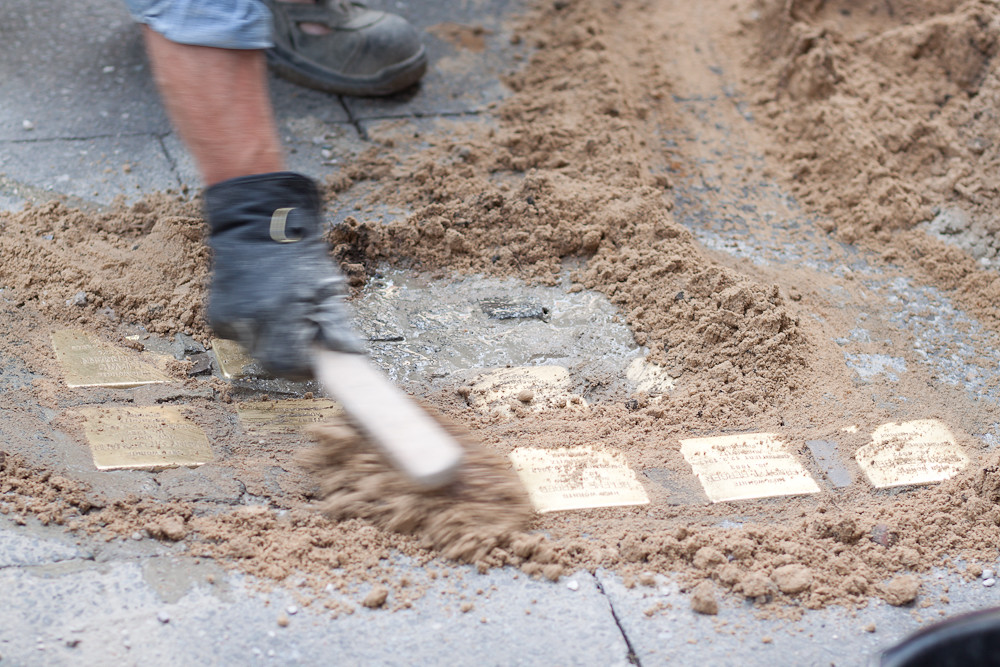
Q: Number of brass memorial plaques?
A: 9